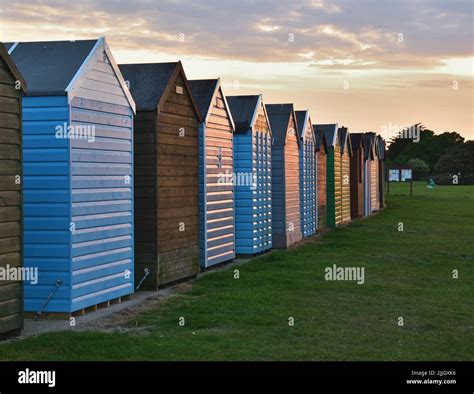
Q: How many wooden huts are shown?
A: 14